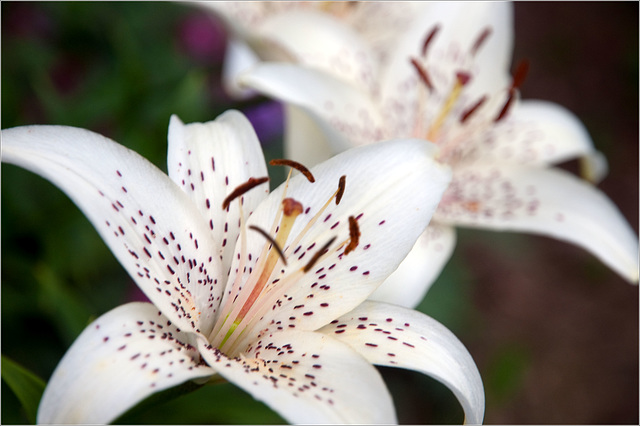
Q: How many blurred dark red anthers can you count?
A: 6